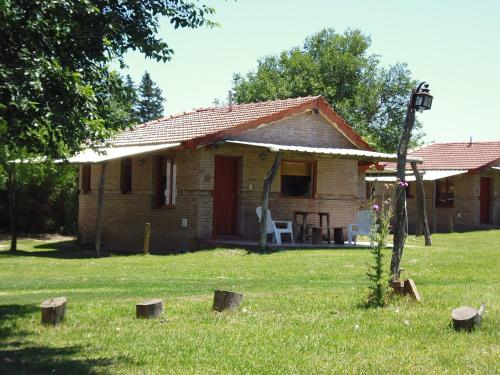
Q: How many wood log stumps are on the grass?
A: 4